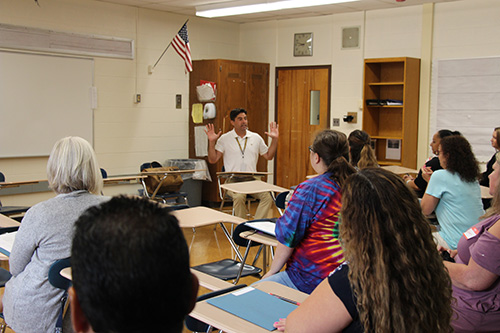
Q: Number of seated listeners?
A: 9